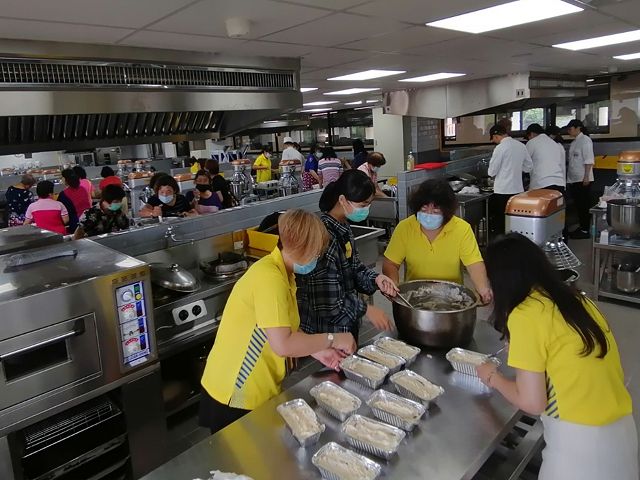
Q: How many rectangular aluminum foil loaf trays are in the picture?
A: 10